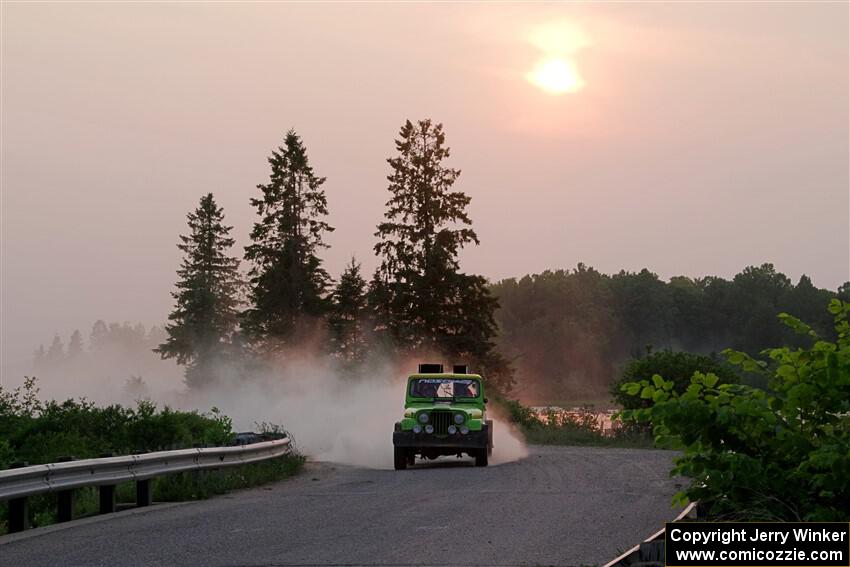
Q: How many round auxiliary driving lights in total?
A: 4